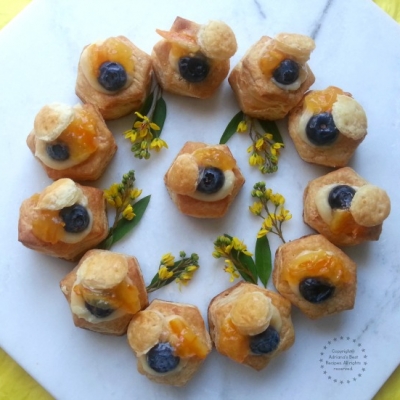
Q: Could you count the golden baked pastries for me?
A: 12